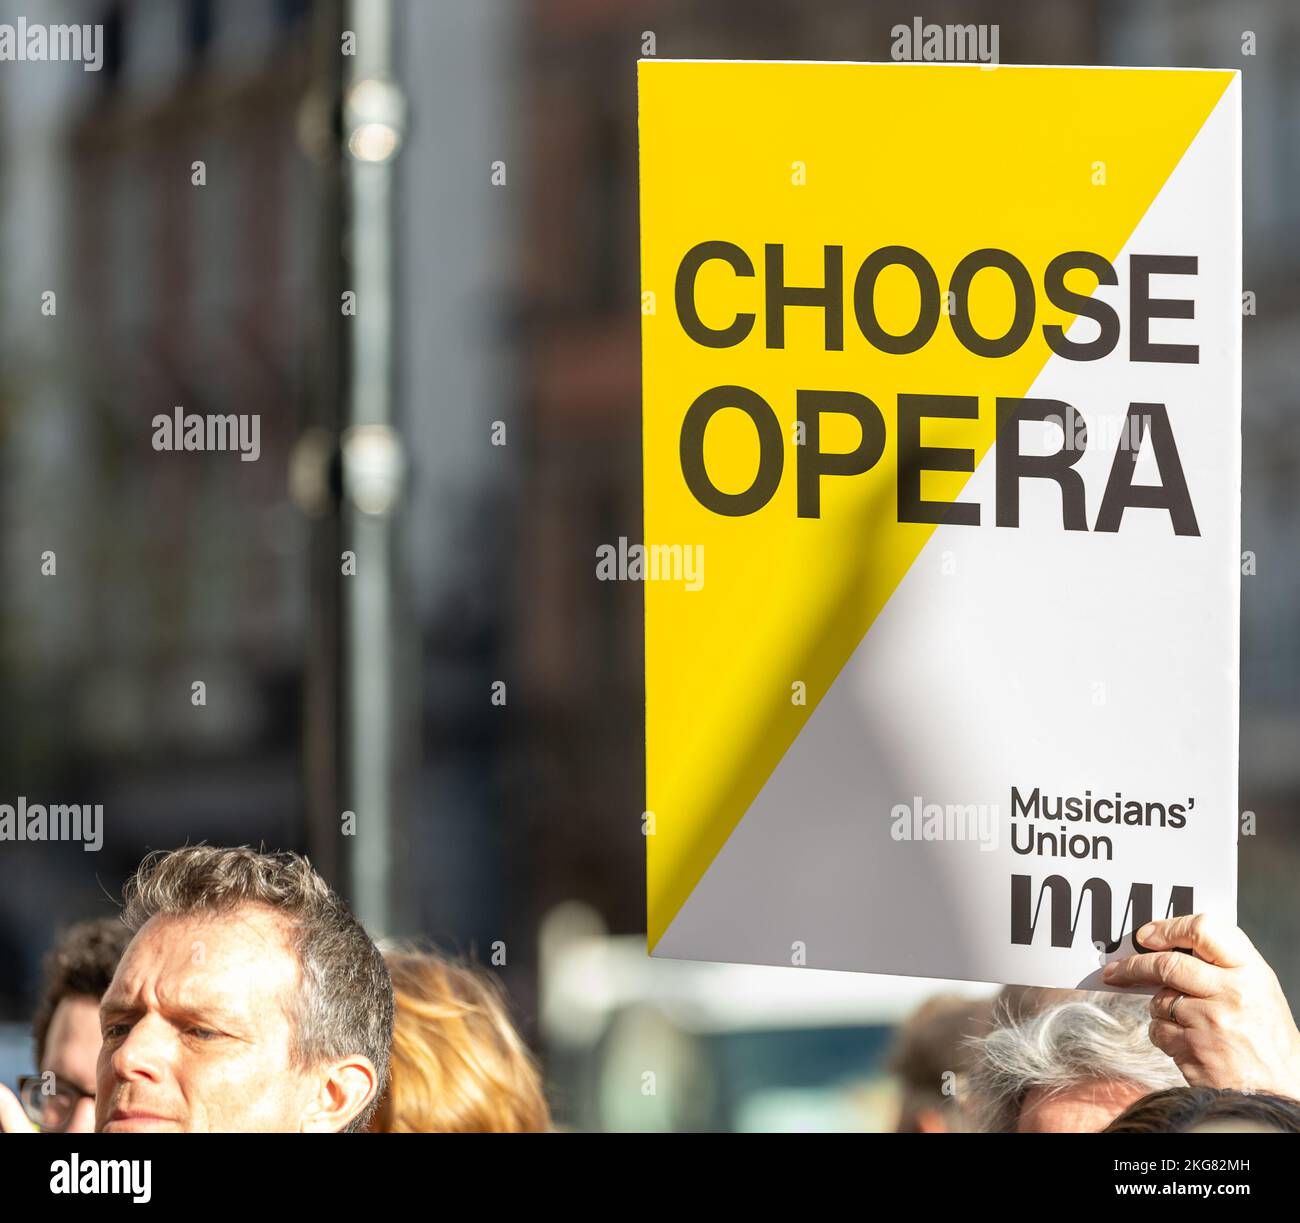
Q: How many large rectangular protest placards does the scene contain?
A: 1